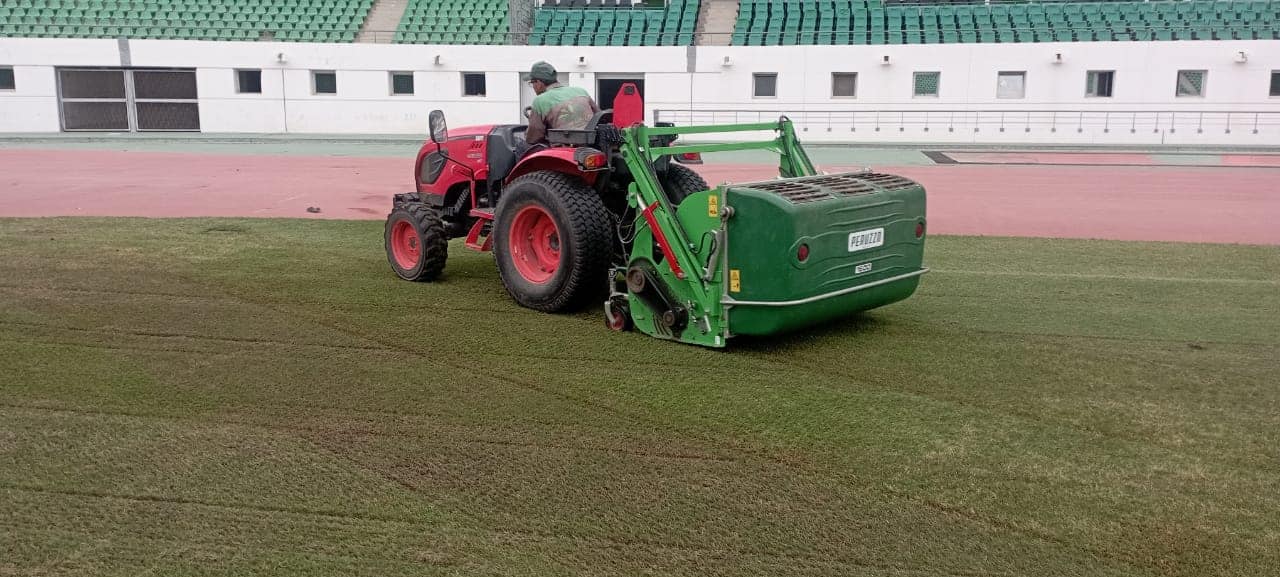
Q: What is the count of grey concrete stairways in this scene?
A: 2